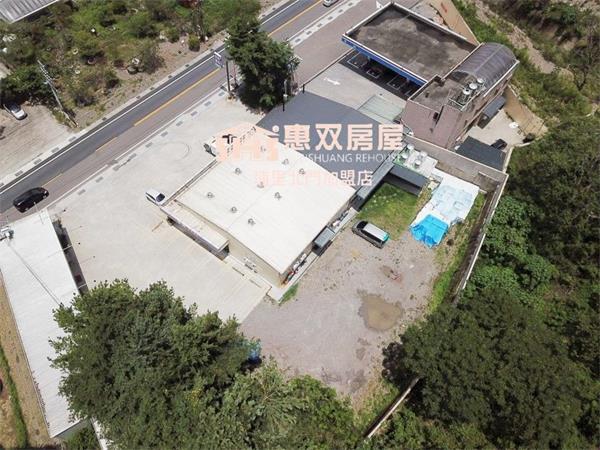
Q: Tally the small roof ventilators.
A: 9